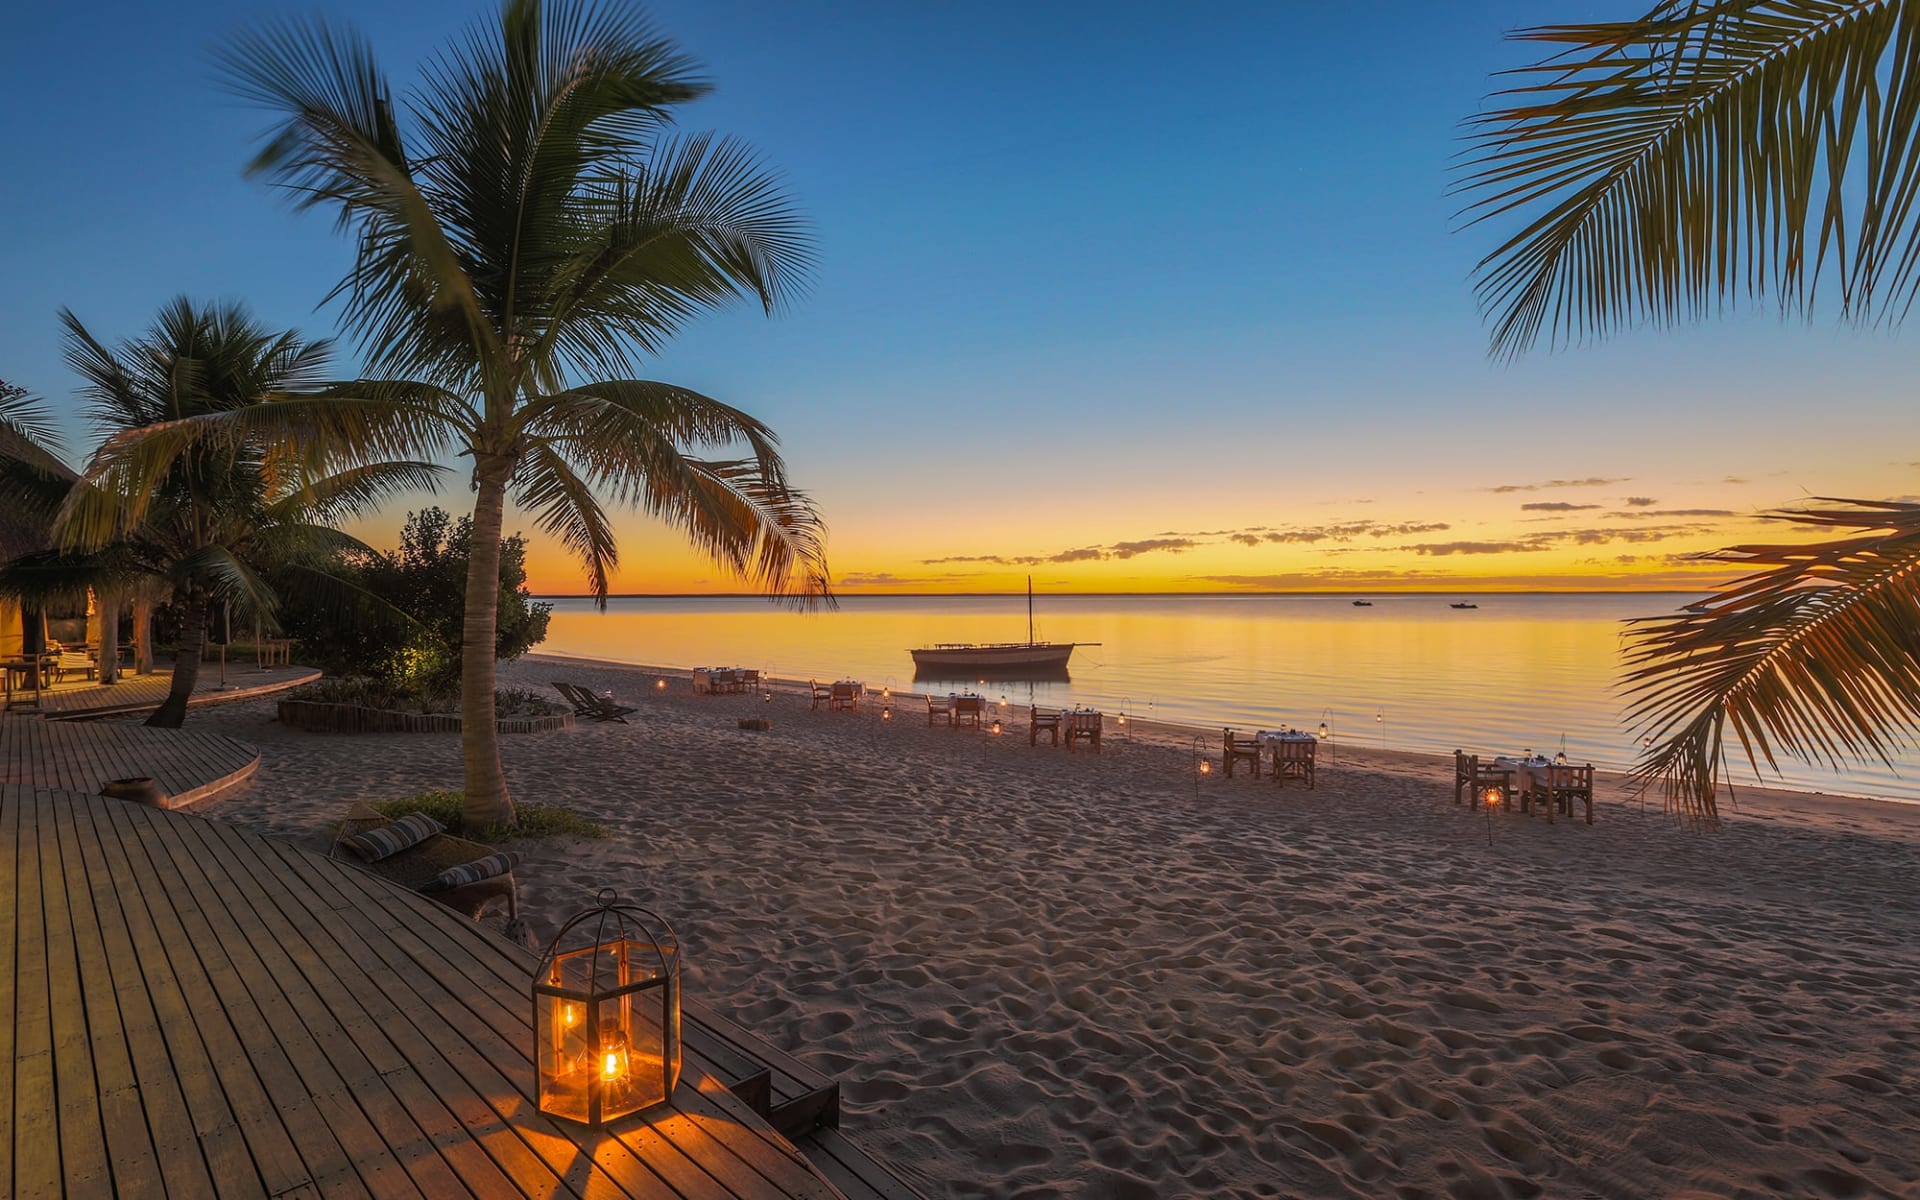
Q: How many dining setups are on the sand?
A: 6